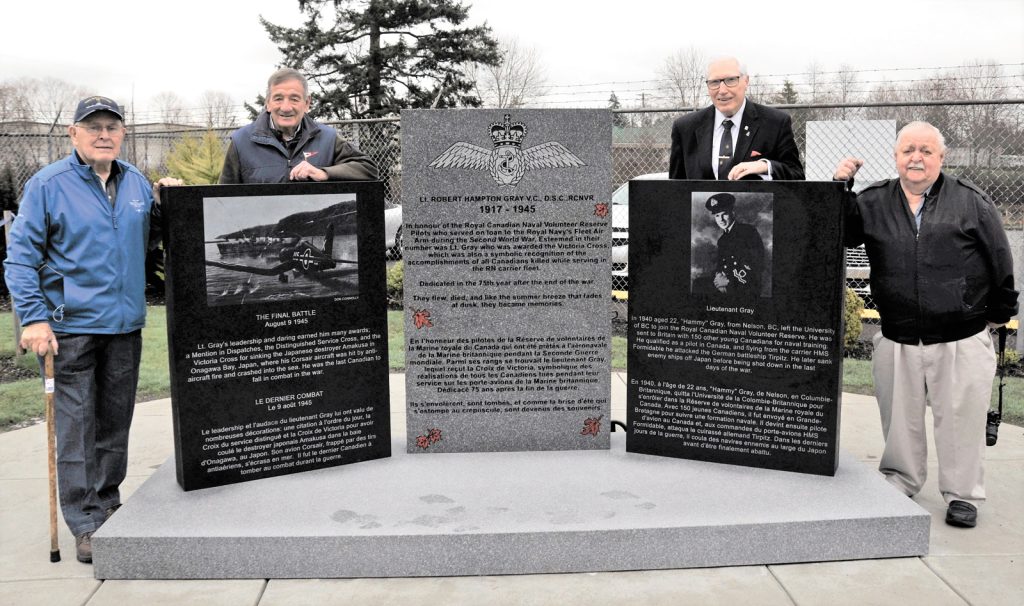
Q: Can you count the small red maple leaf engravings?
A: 5